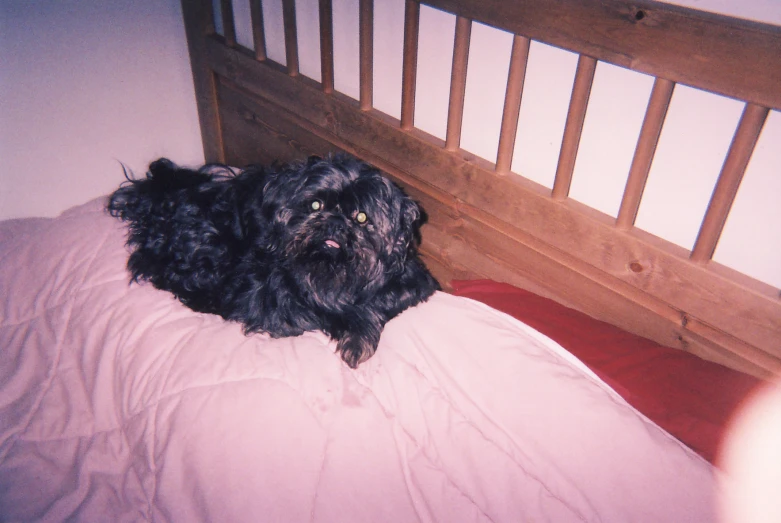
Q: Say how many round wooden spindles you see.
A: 11